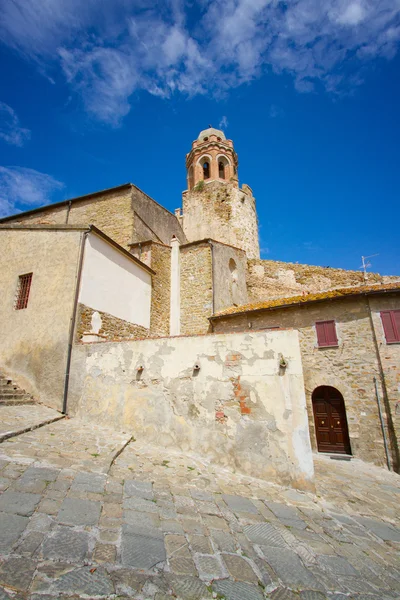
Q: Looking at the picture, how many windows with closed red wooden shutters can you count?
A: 2